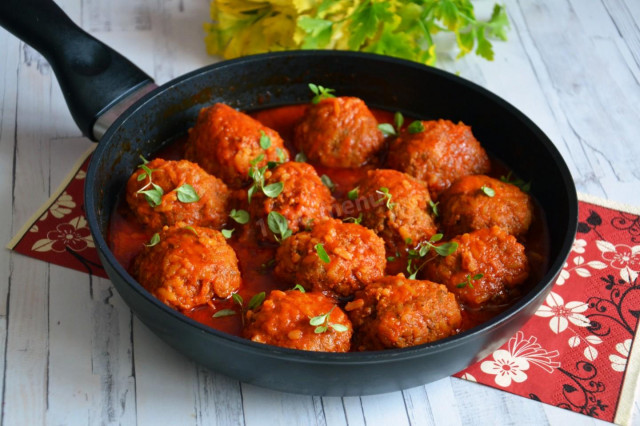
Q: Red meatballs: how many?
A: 12